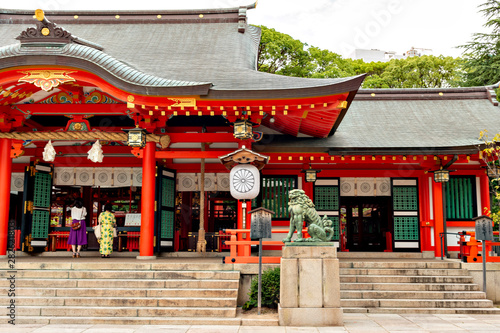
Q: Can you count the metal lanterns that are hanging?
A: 4